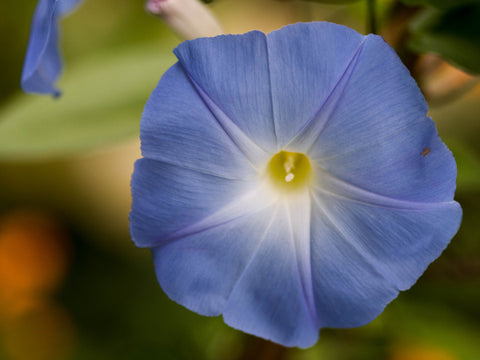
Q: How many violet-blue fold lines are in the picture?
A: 5